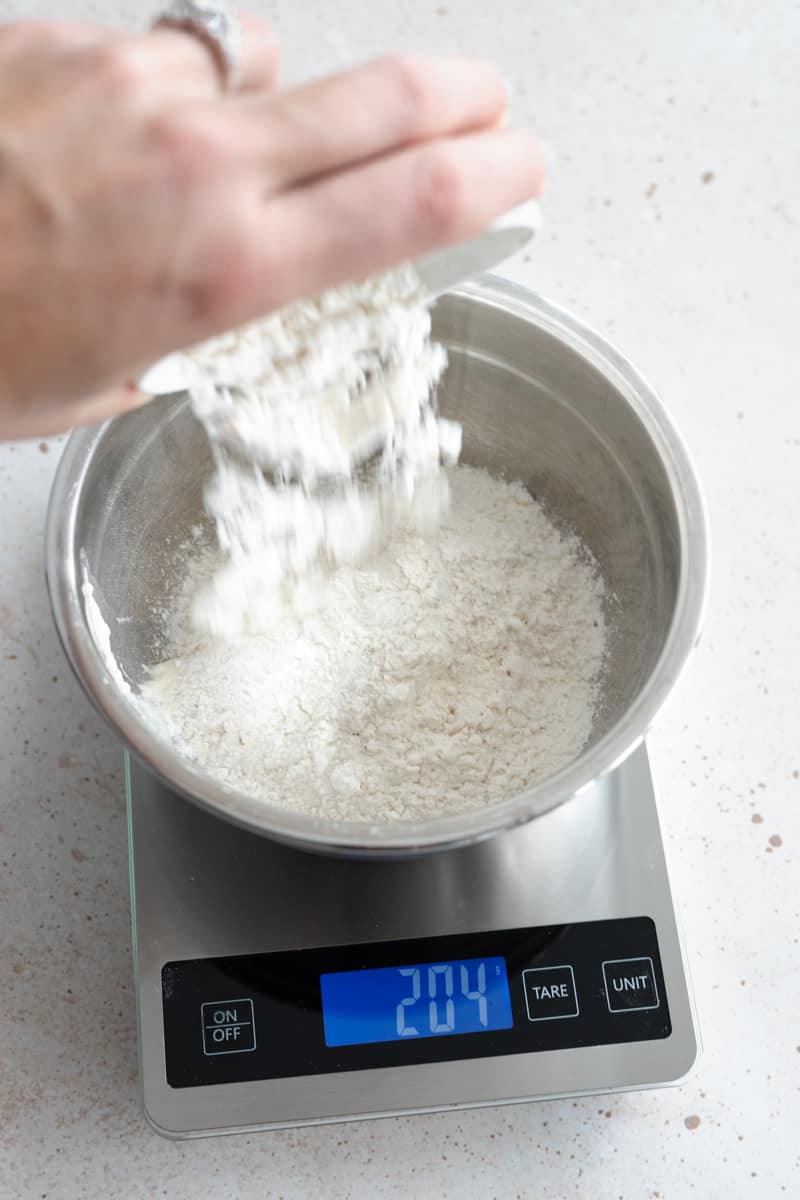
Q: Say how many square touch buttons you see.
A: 3